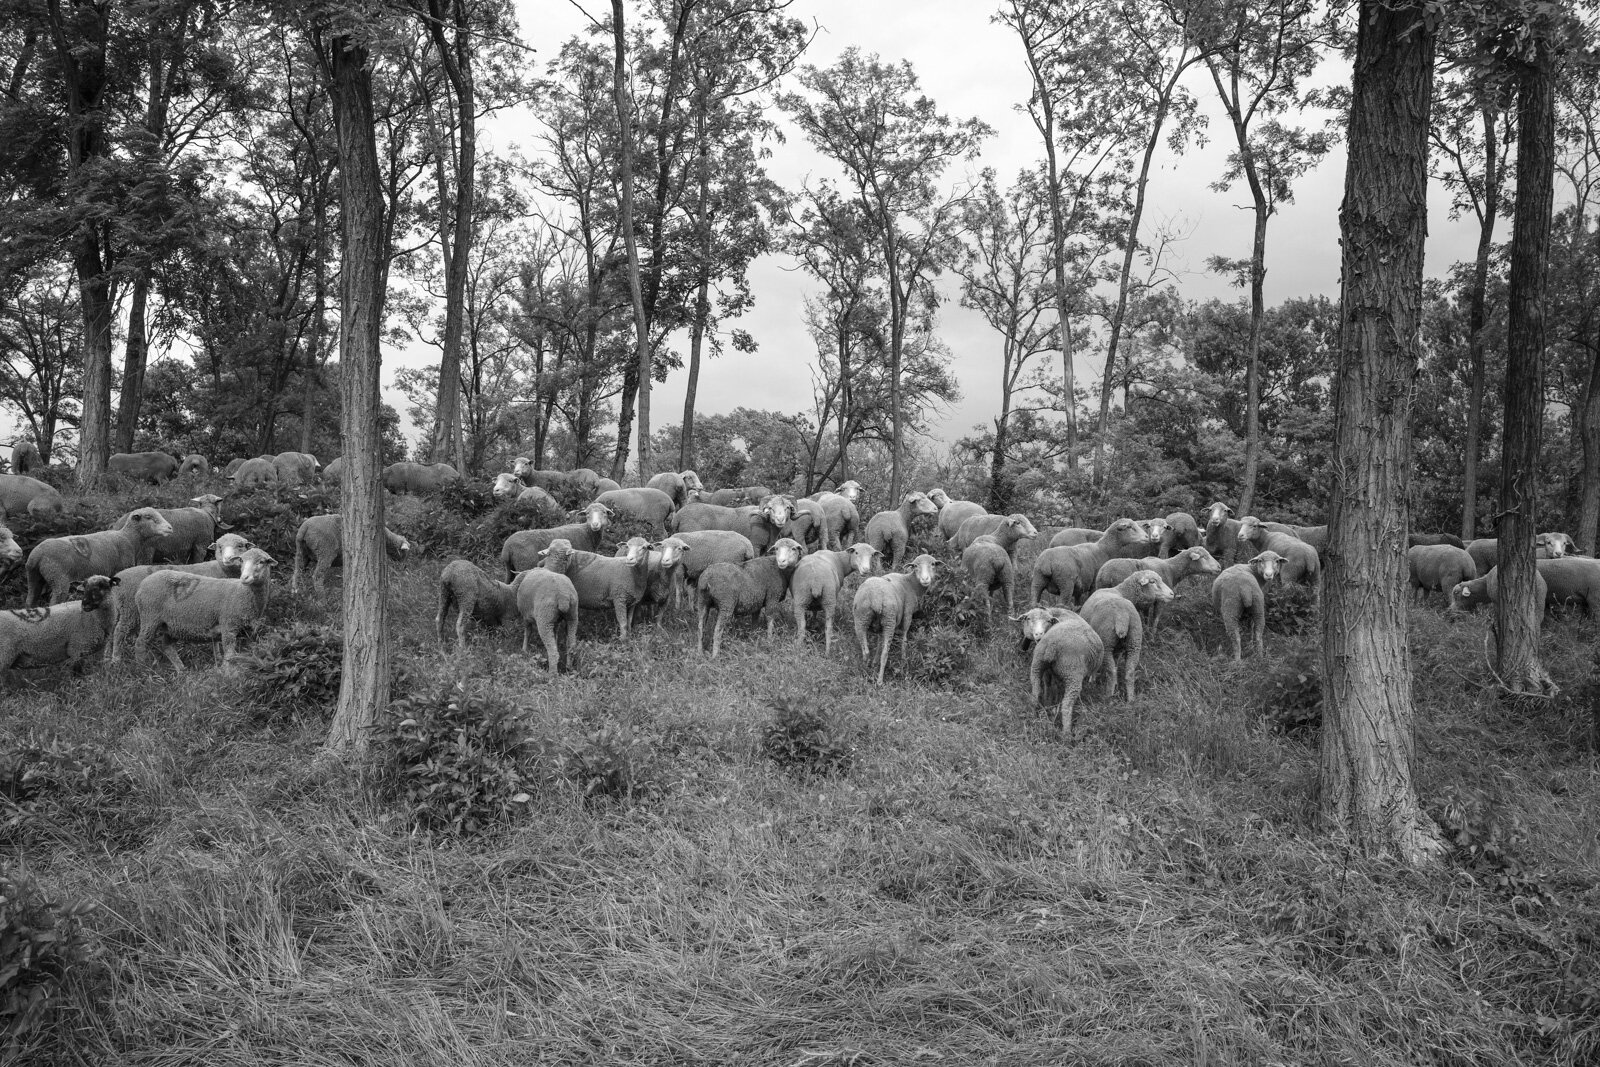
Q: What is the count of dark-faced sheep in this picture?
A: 1